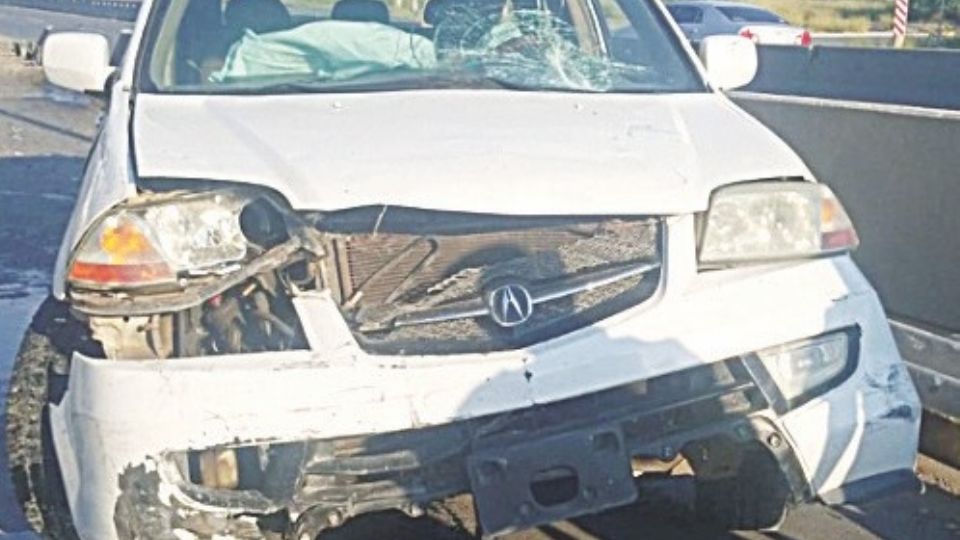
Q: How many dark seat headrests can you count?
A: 3